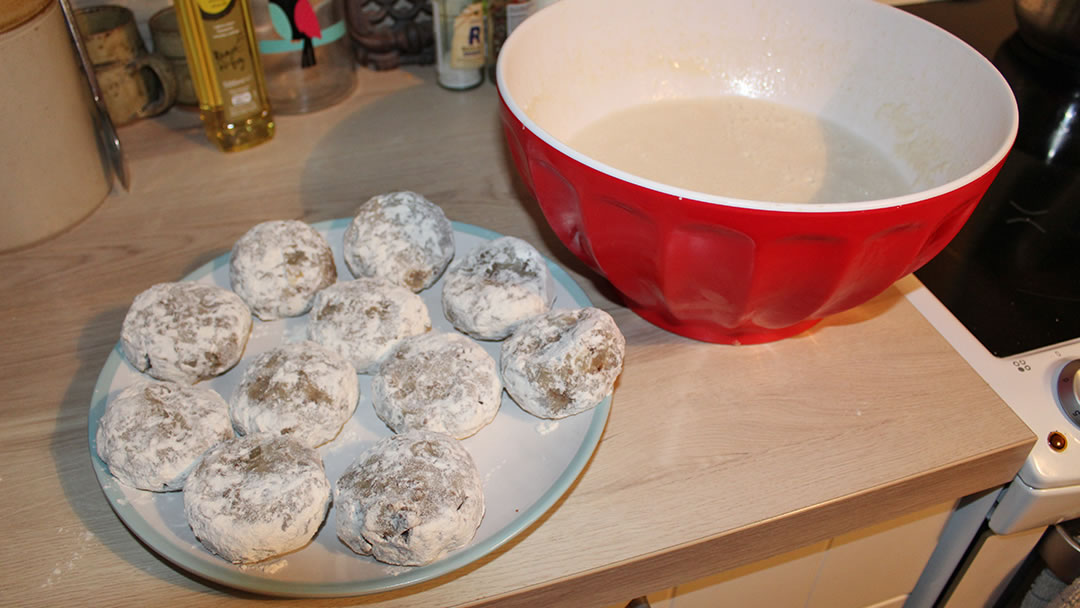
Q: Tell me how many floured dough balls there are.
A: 11